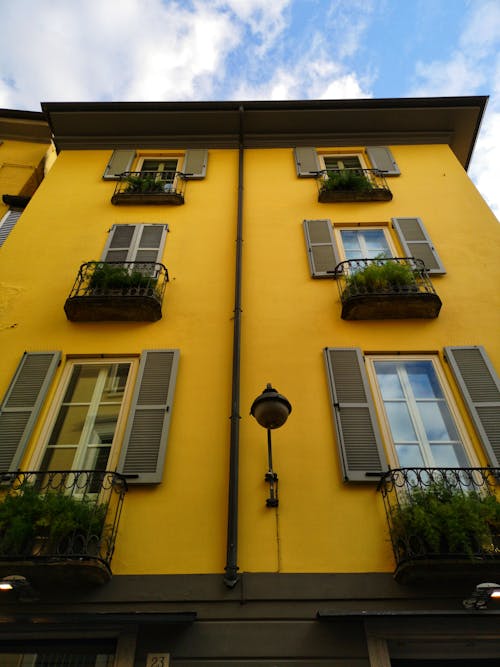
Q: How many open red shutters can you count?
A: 0